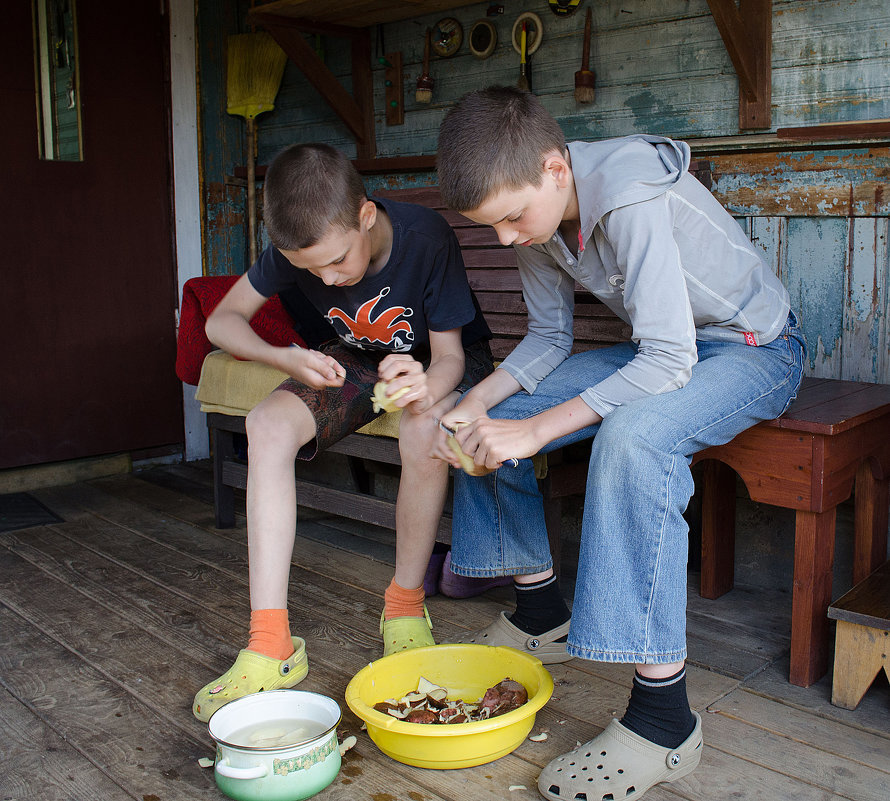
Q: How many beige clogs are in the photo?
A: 2